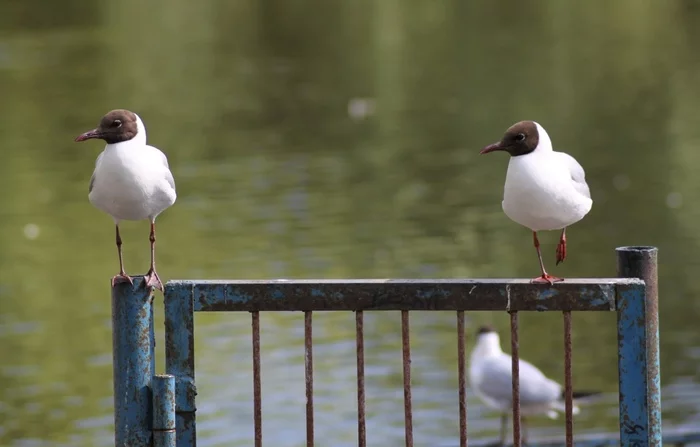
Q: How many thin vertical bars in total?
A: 7